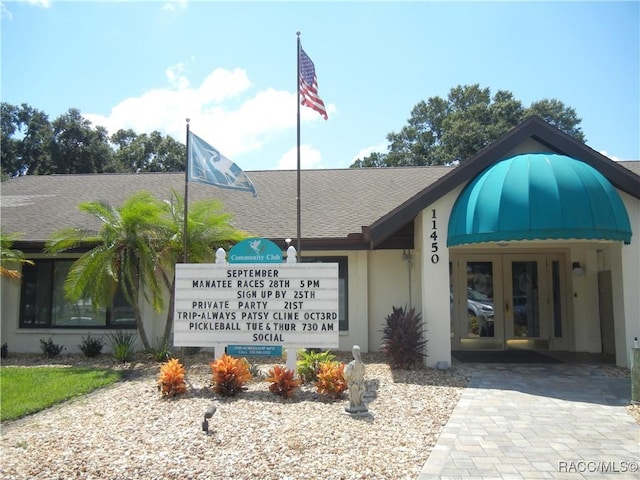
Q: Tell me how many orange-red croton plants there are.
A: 4